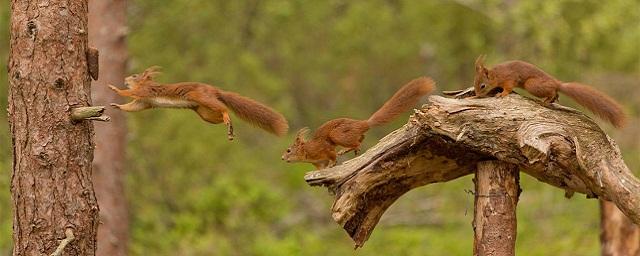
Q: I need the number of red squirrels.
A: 3